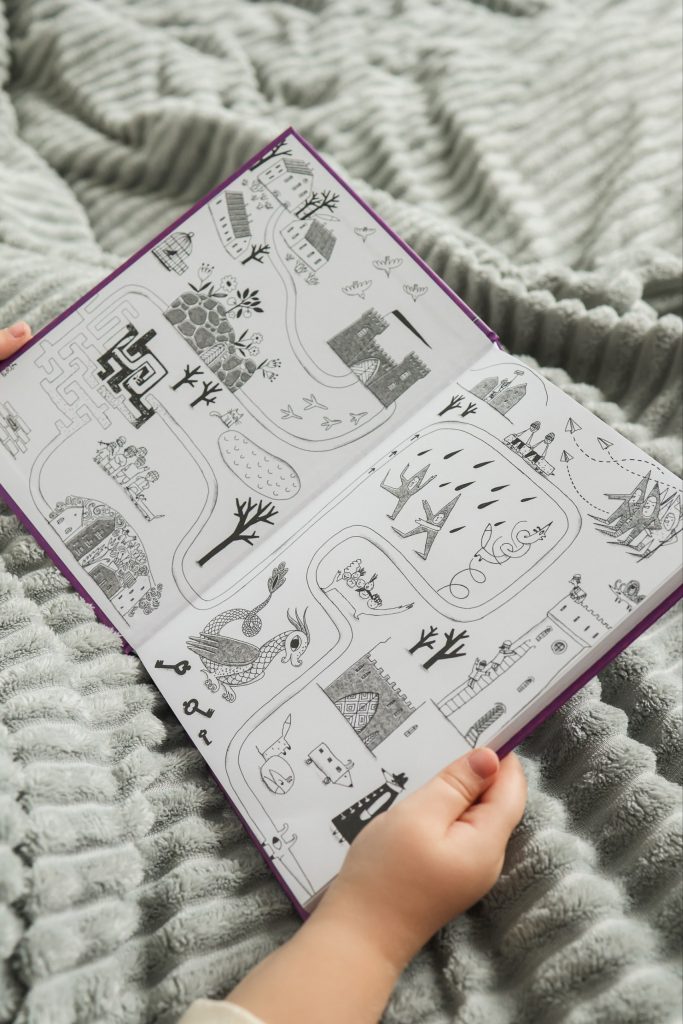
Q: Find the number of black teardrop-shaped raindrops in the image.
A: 10